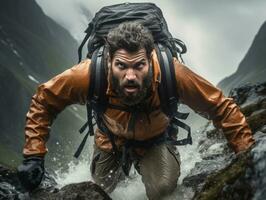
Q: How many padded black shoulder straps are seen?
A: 2